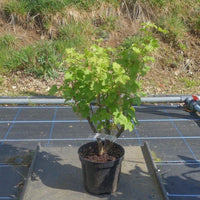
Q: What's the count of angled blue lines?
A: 4